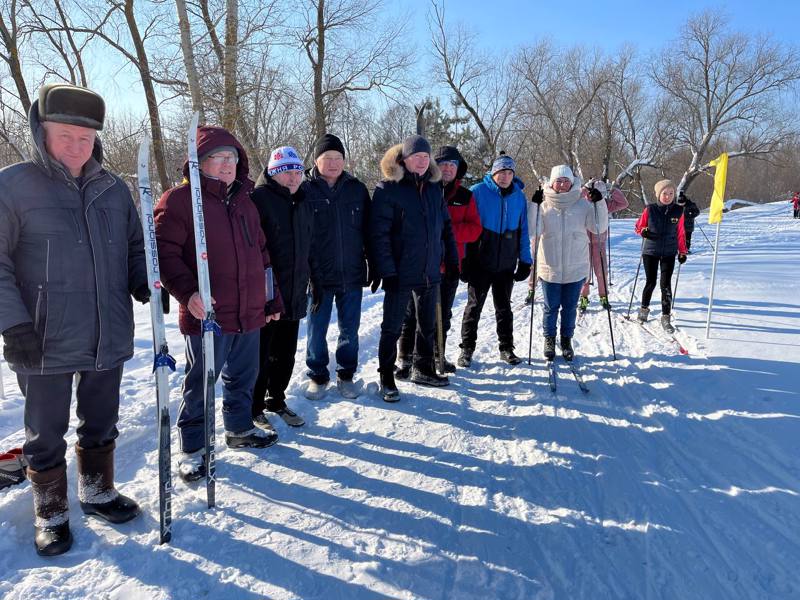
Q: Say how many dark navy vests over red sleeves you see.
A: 1